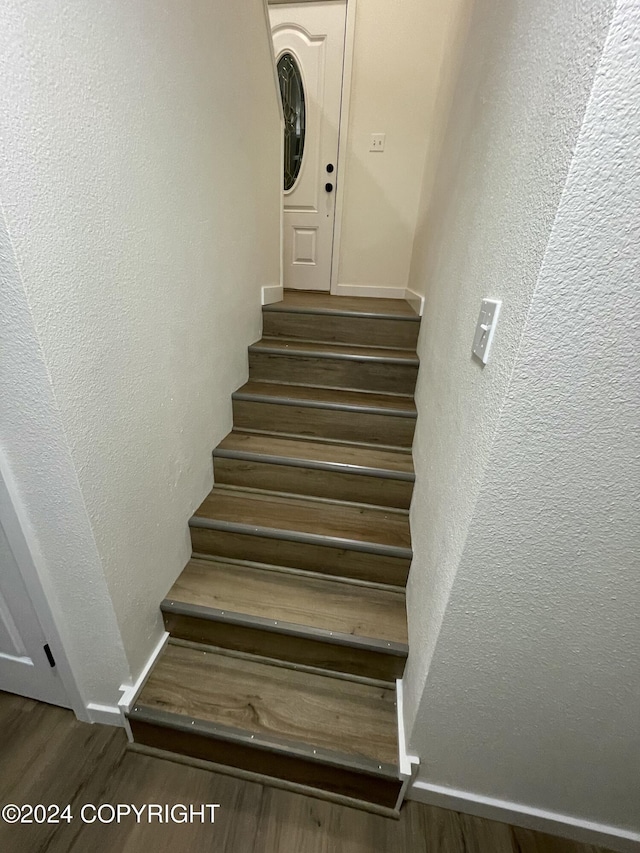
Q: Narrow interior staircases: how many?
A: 1